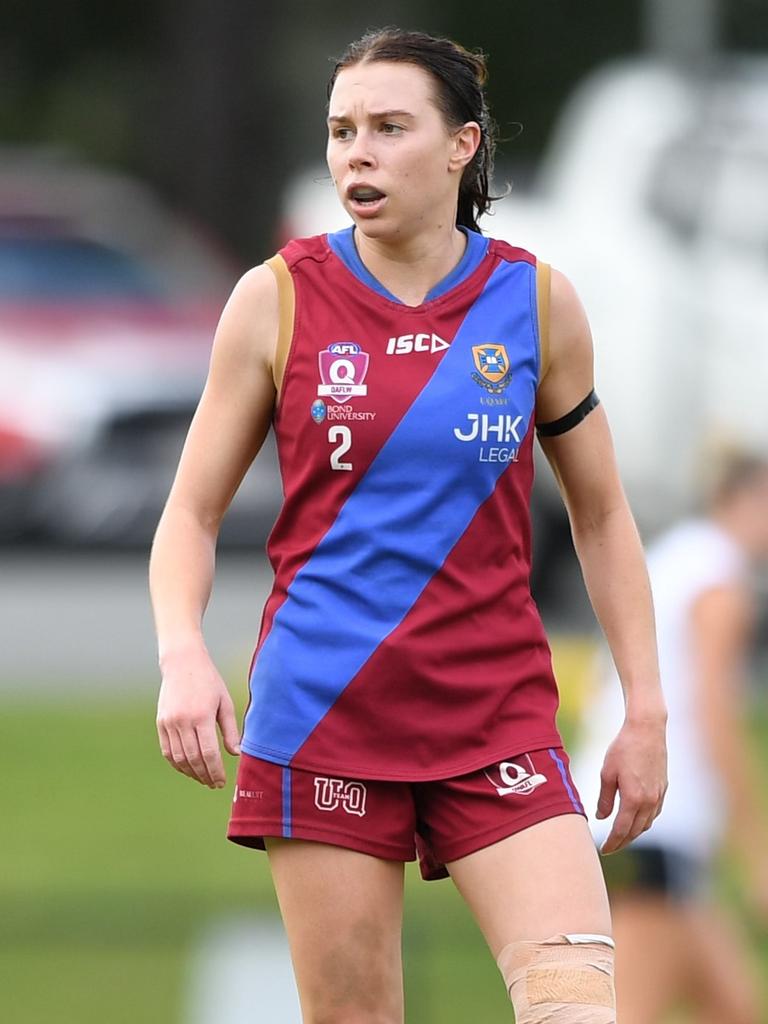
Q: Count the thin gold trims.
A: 2